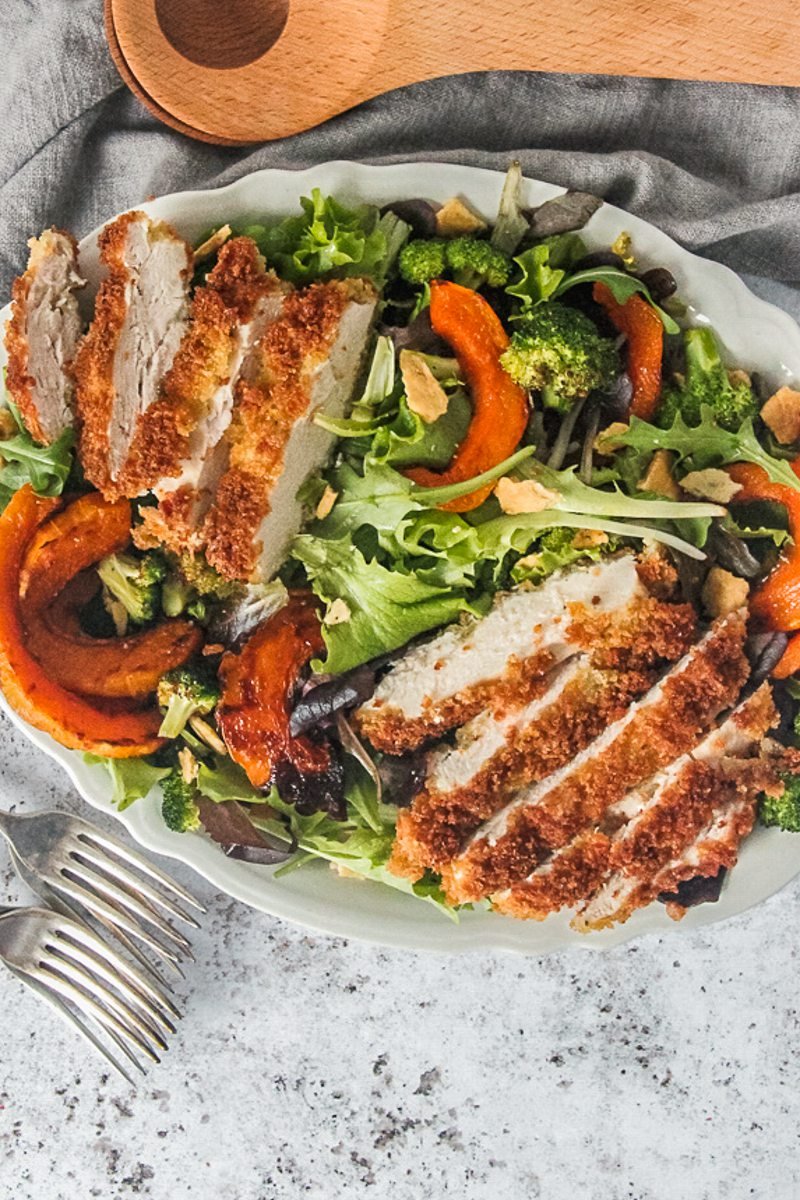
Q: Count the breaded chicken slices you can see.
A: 9